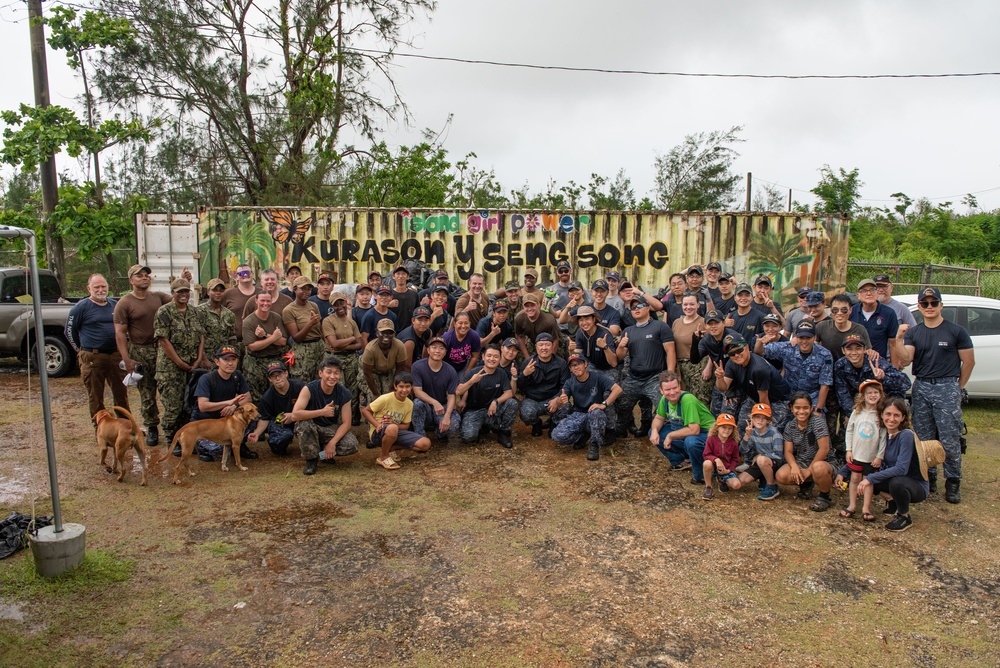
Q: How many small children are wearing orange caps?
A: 3